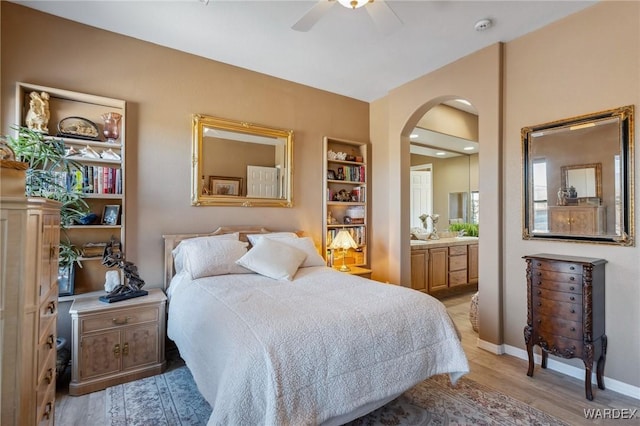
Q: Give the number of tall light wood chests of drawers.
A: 1